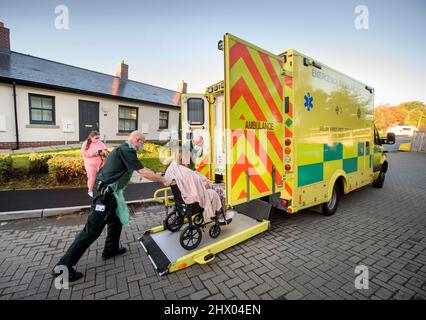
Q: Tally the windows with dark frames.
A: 3